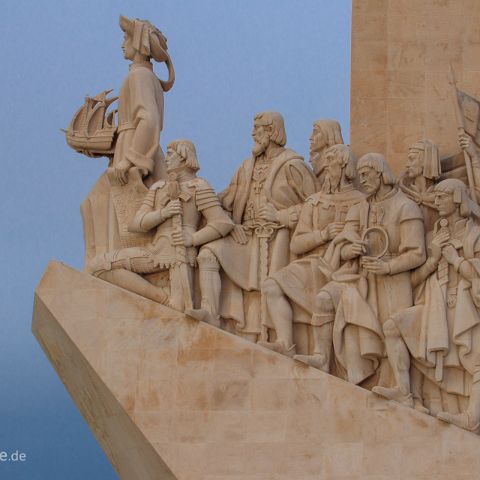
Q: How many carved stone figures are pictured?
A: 8